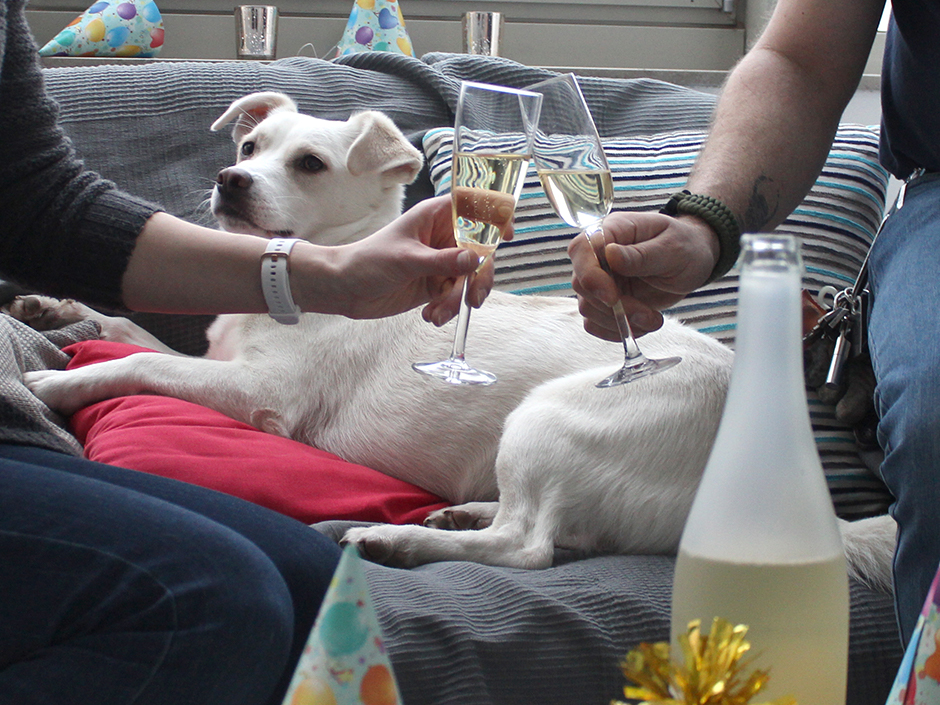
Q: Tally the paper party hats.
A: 4